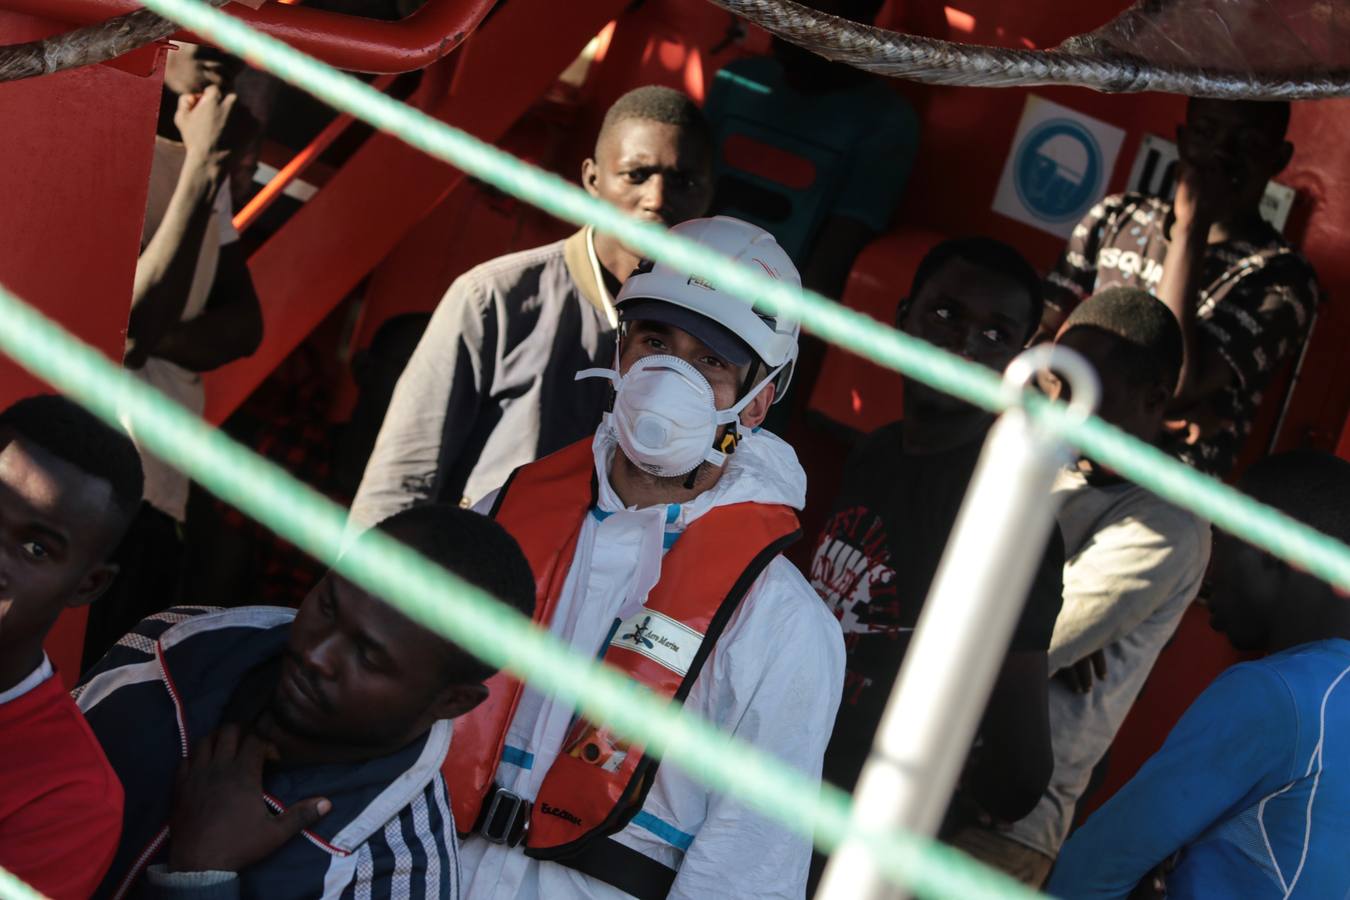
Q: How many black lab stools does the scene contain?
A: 0